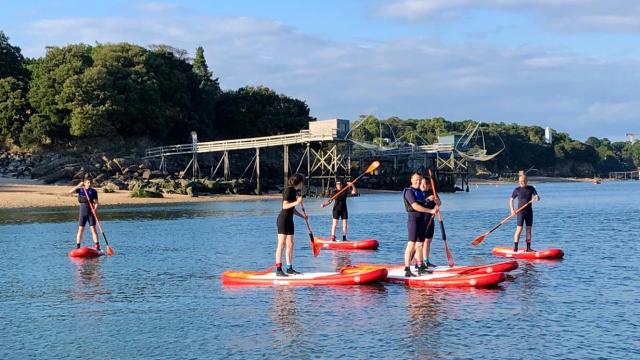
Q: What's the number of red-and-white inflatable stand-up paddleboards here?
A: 6